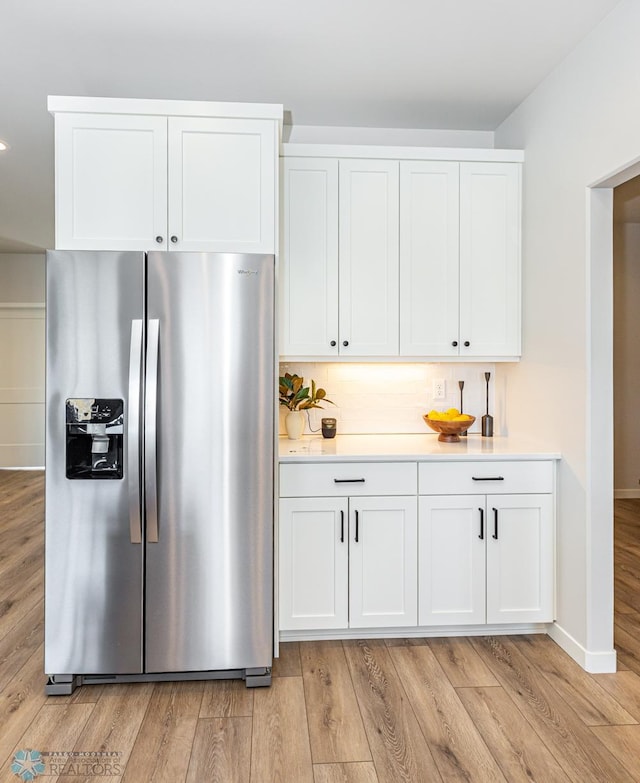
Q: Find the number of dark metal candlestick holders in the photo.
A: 2